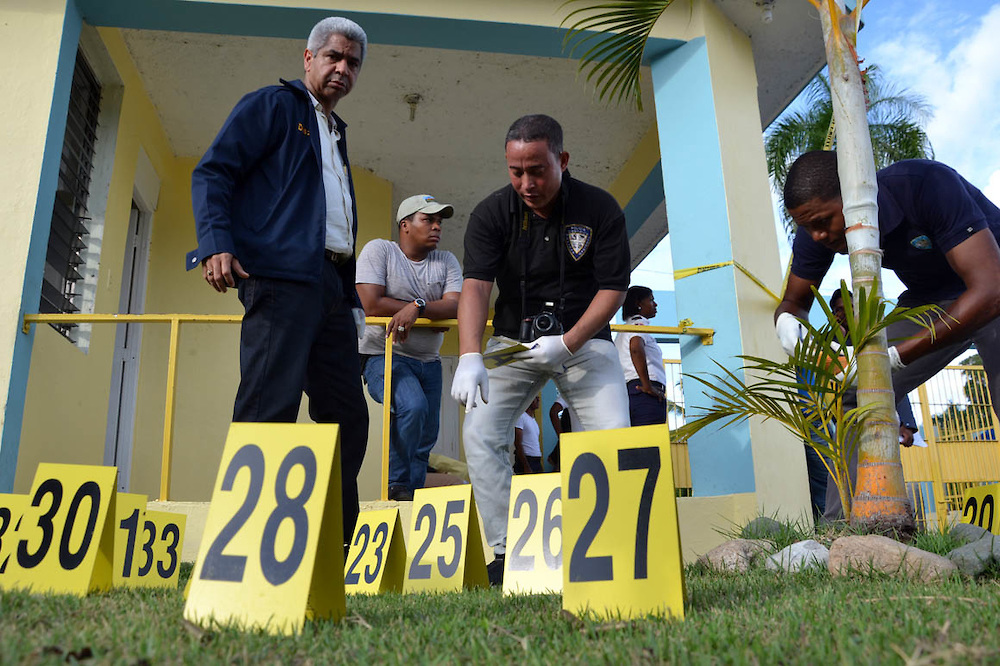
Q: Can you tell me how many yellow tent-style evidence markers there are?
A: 10